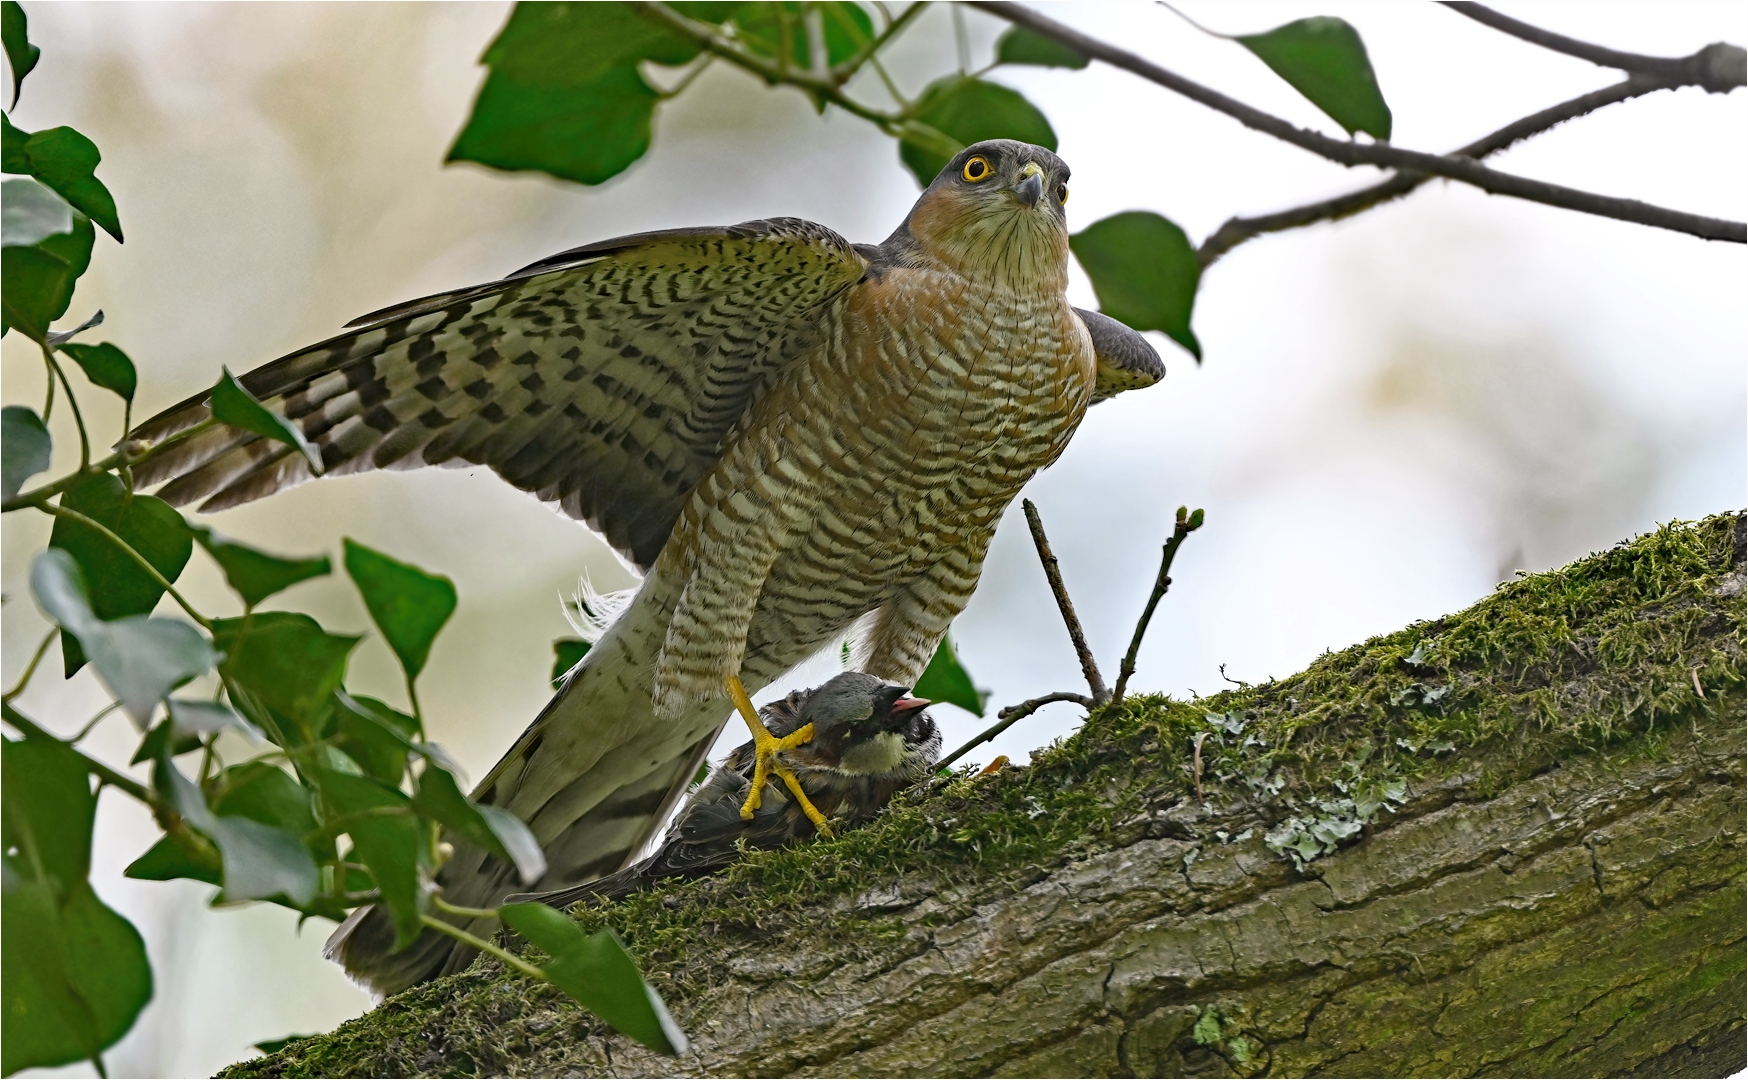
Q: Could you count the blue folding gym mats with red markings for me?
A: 0